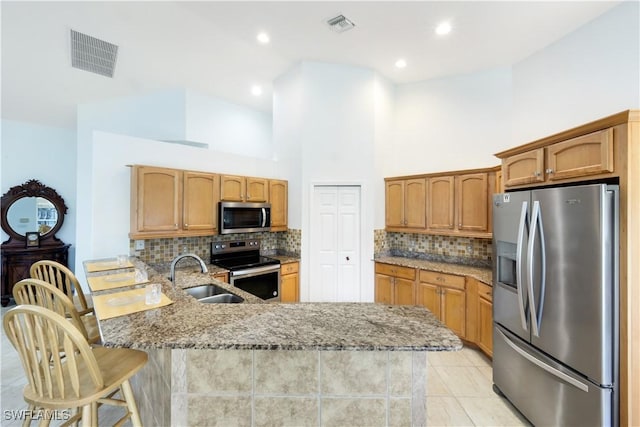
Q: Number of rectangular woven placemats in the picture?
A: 3